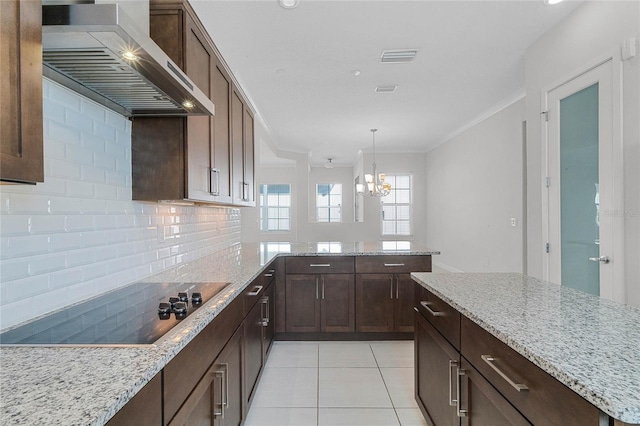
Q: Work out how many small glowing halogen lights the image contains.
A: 2